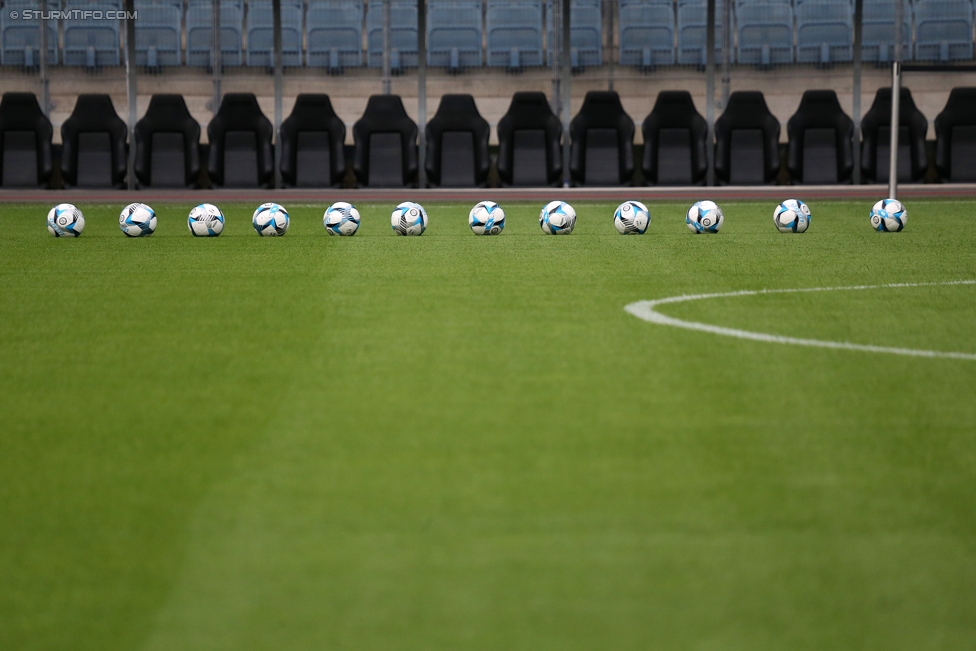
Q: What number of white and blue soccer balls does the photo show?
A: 12